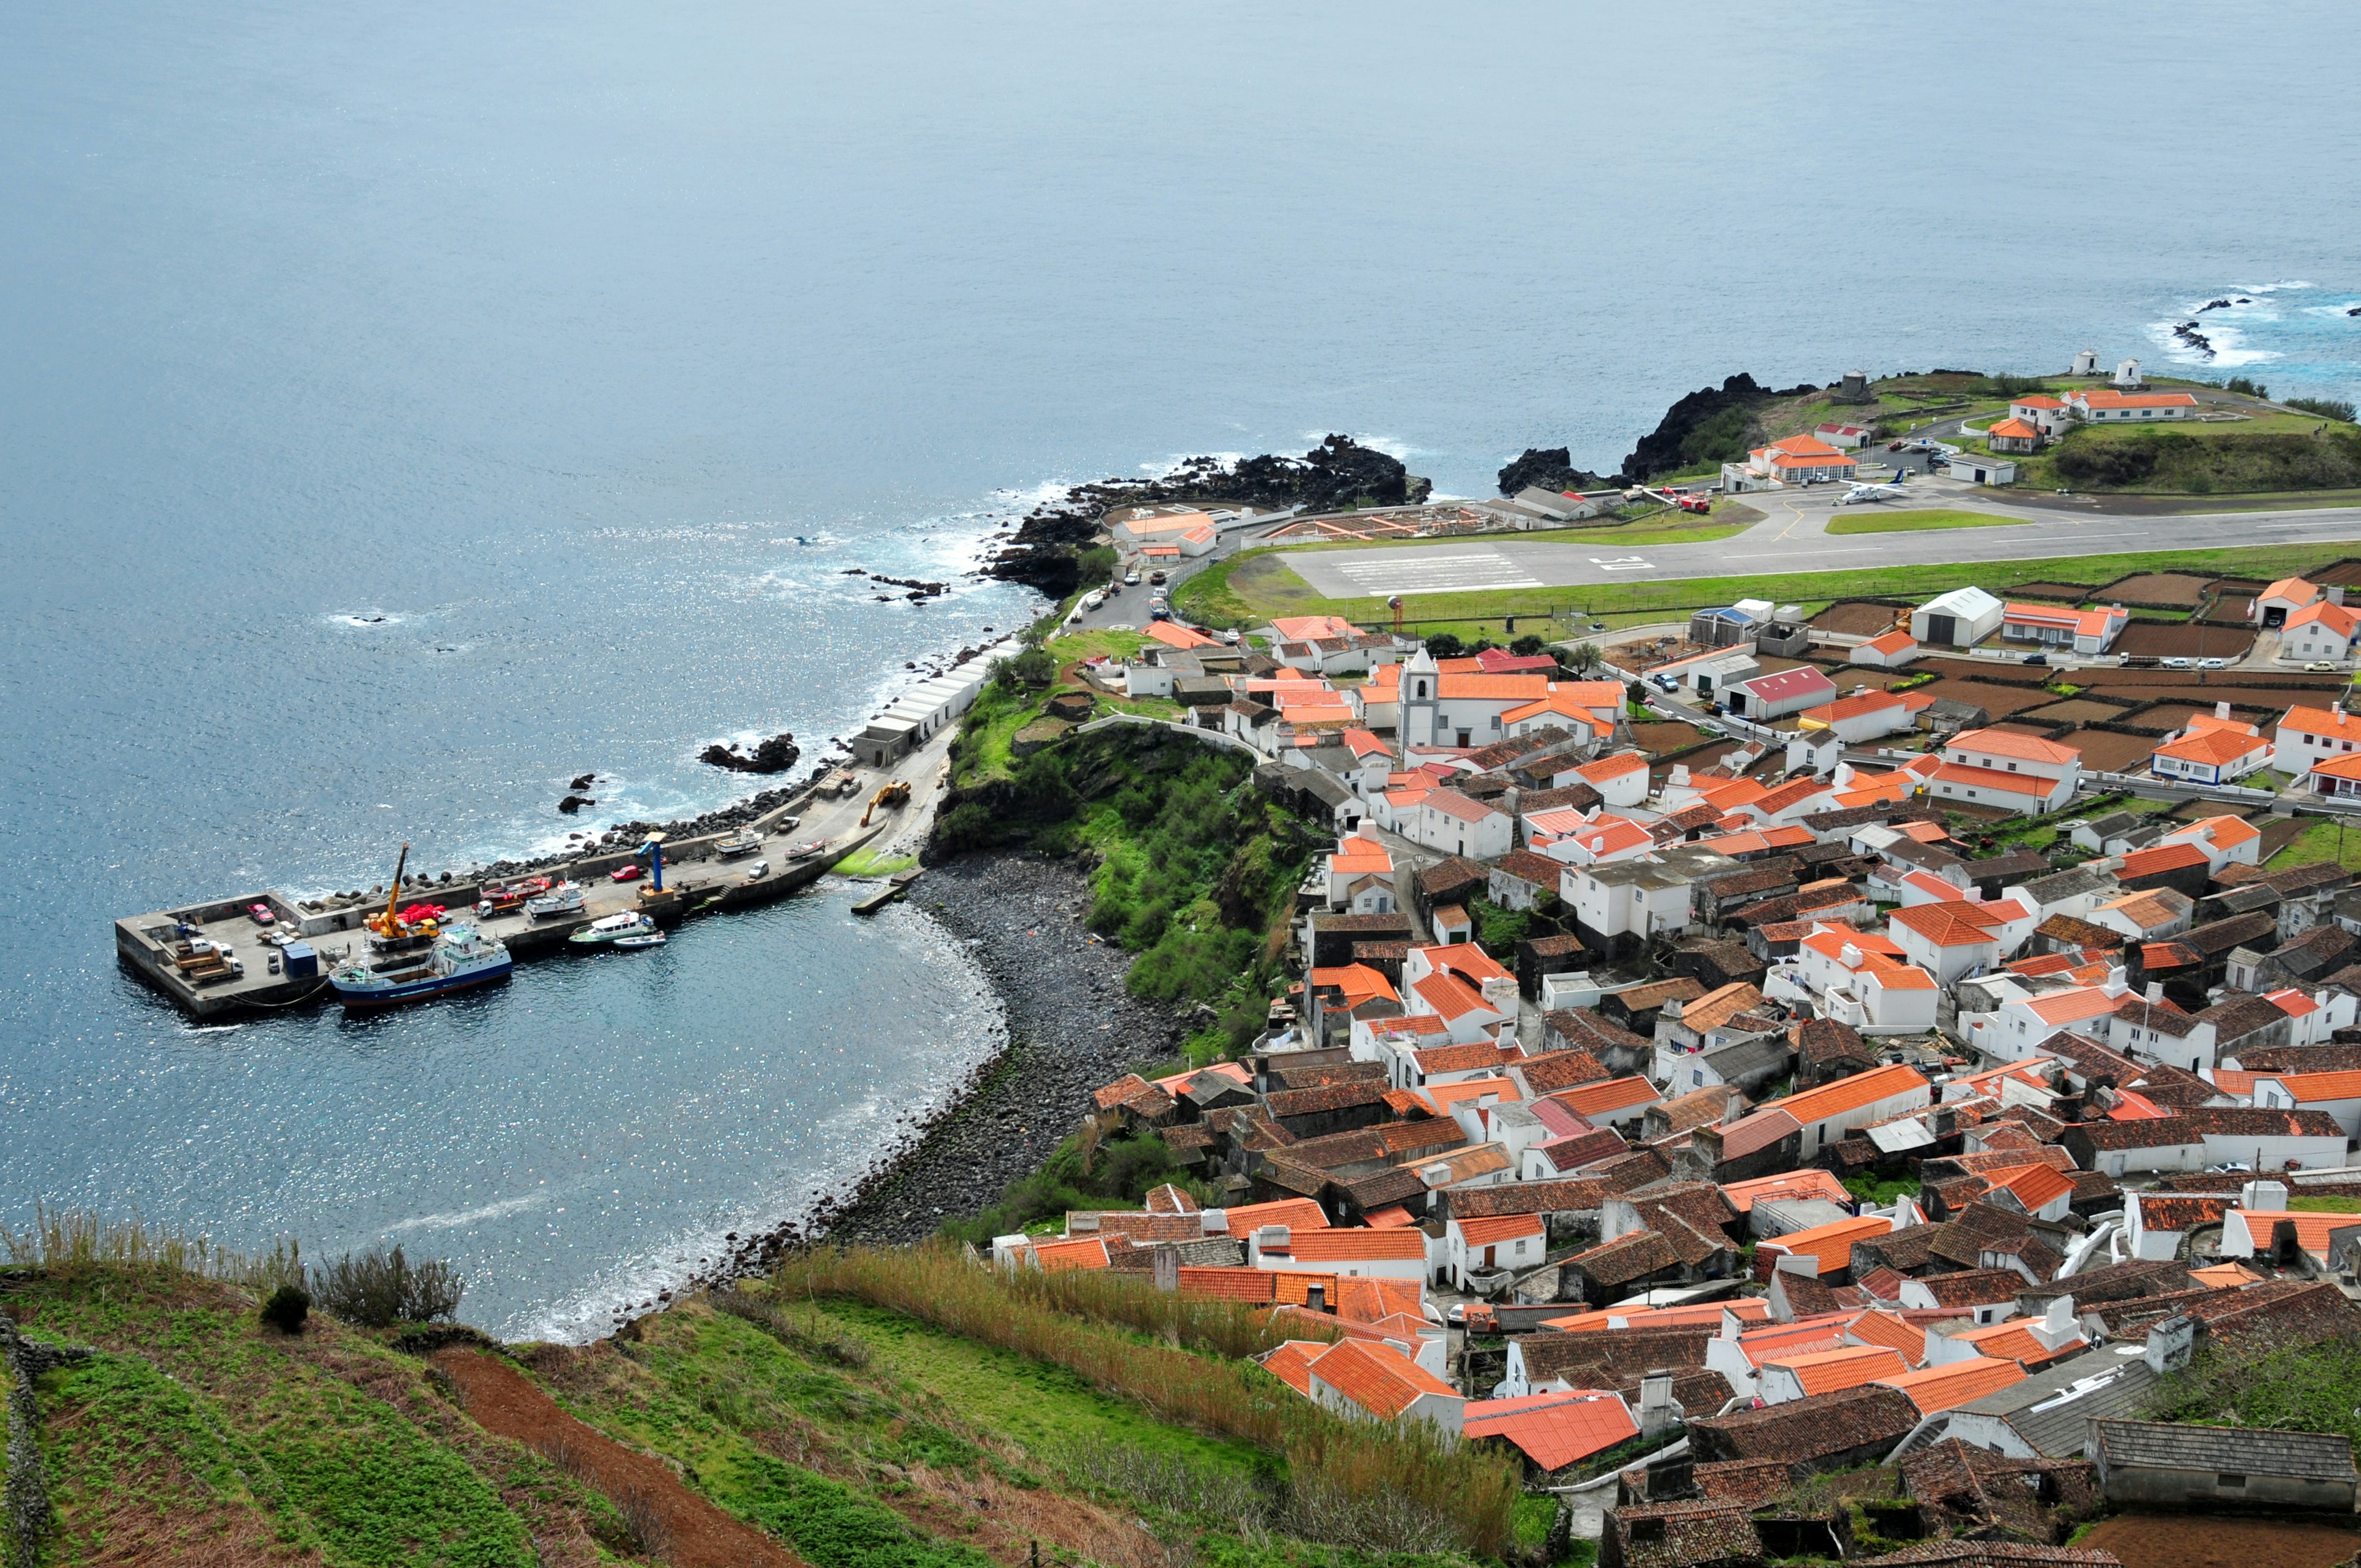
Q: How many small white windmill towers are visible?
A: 2